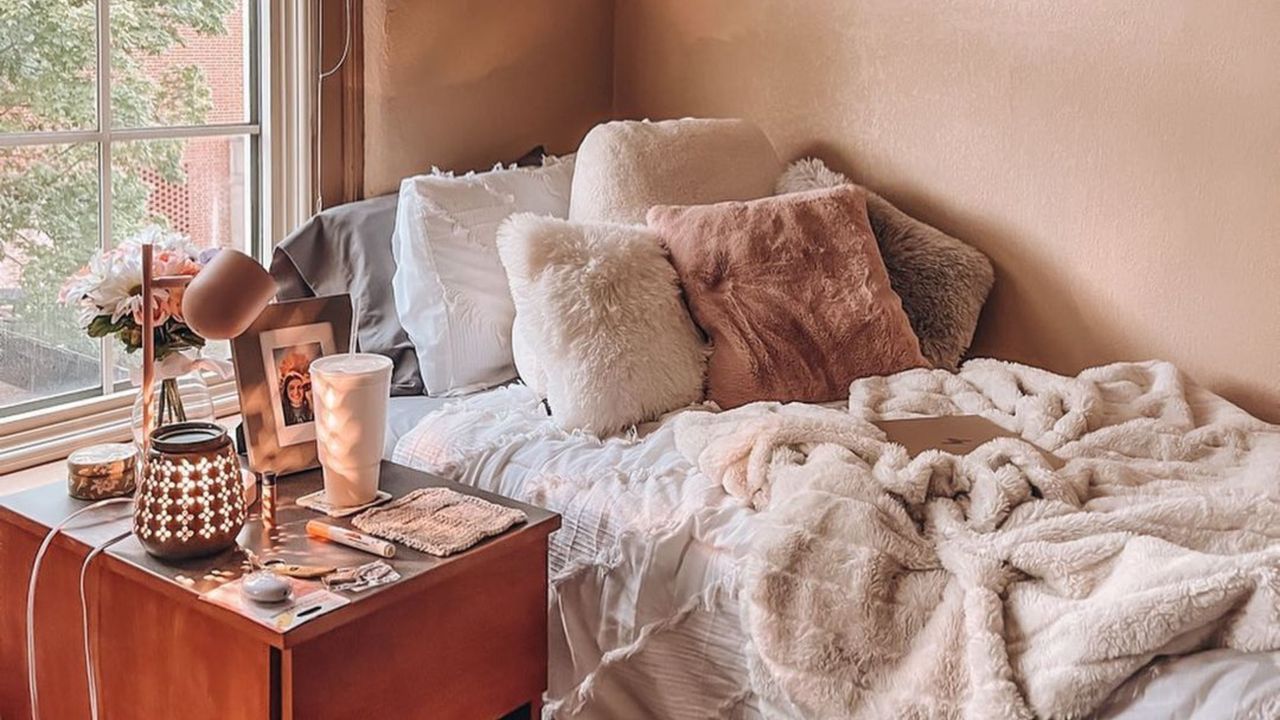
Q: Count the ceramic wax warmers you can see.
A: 1